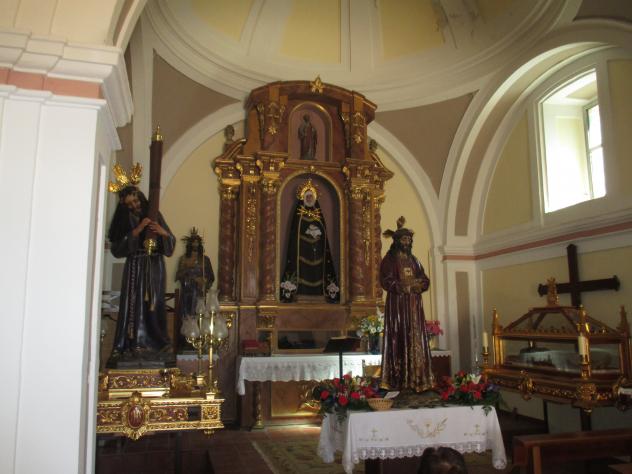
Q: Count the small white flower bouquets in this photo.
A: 2